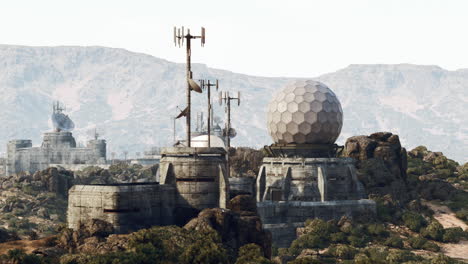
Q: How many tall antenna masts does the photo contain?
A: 3